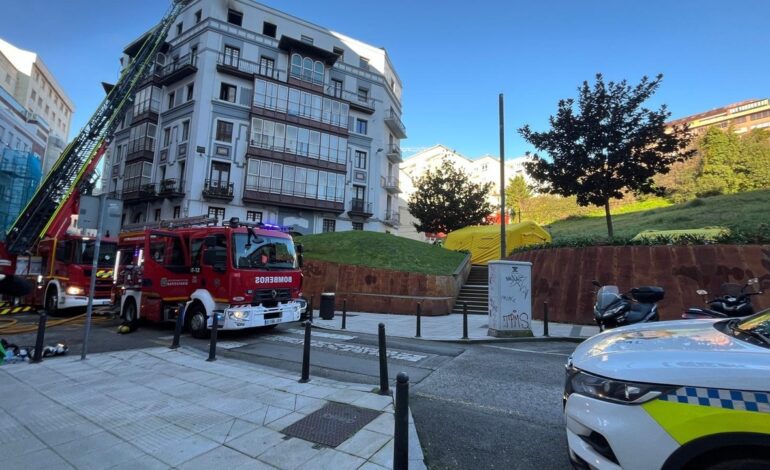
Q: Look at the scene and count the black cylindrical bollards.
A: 11